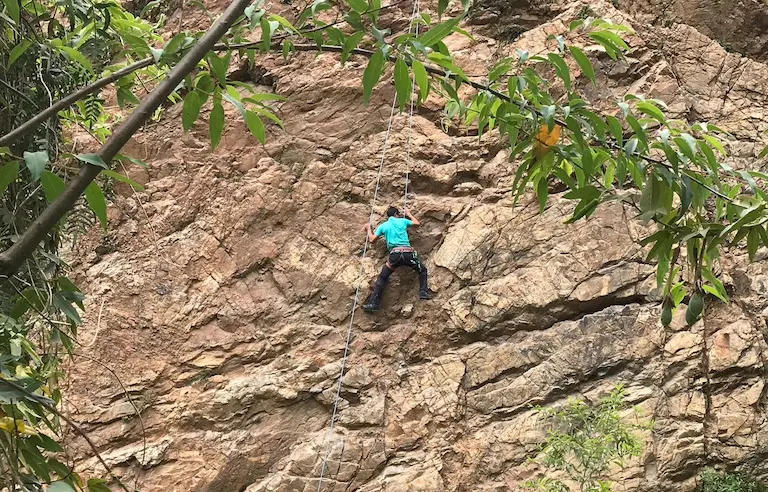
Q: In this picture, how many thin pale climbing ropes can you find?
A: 2